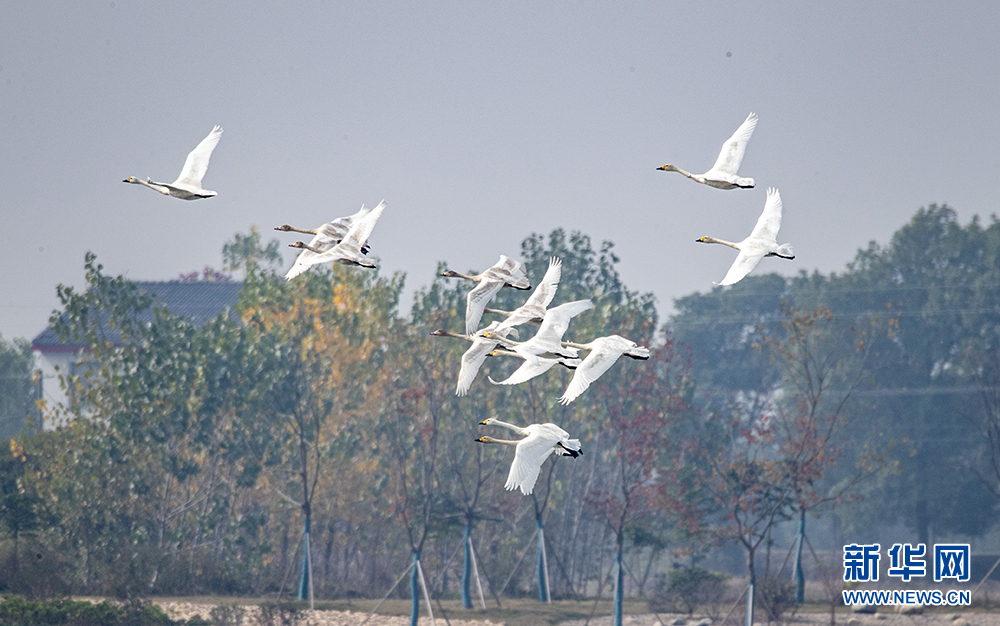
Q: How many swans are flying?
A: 13